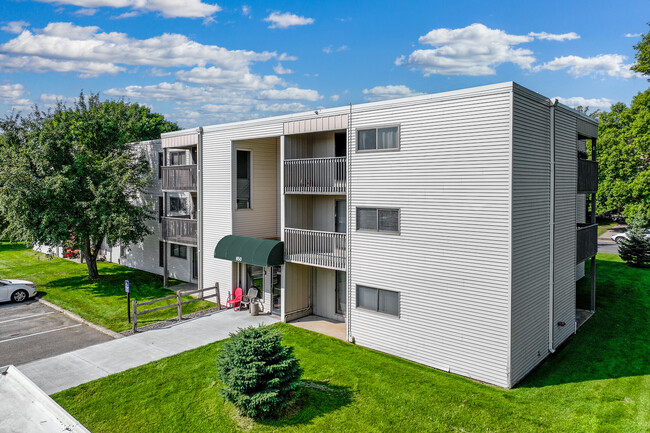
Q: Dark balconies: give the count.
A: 4